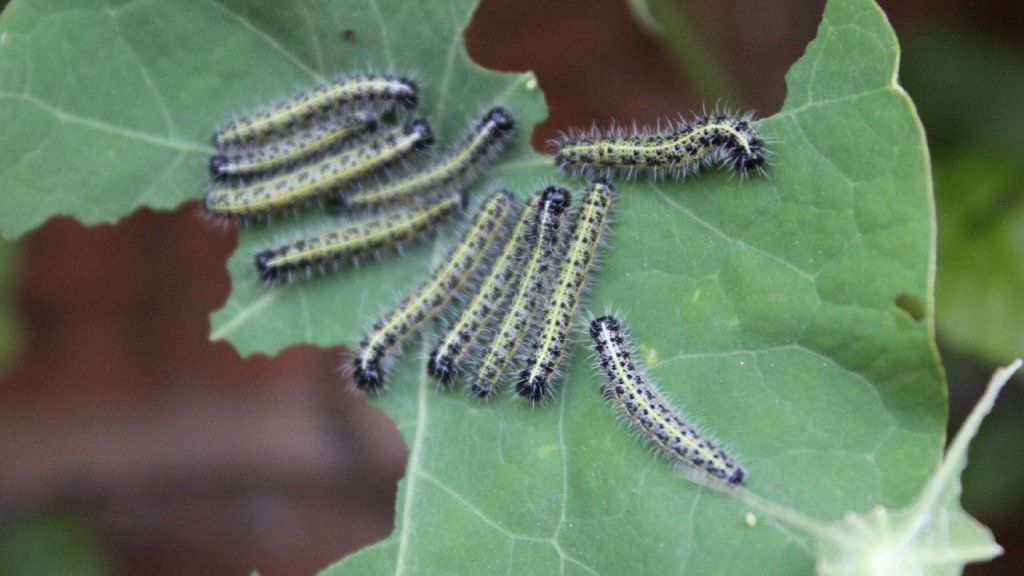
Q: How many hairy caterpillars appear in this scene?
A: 11